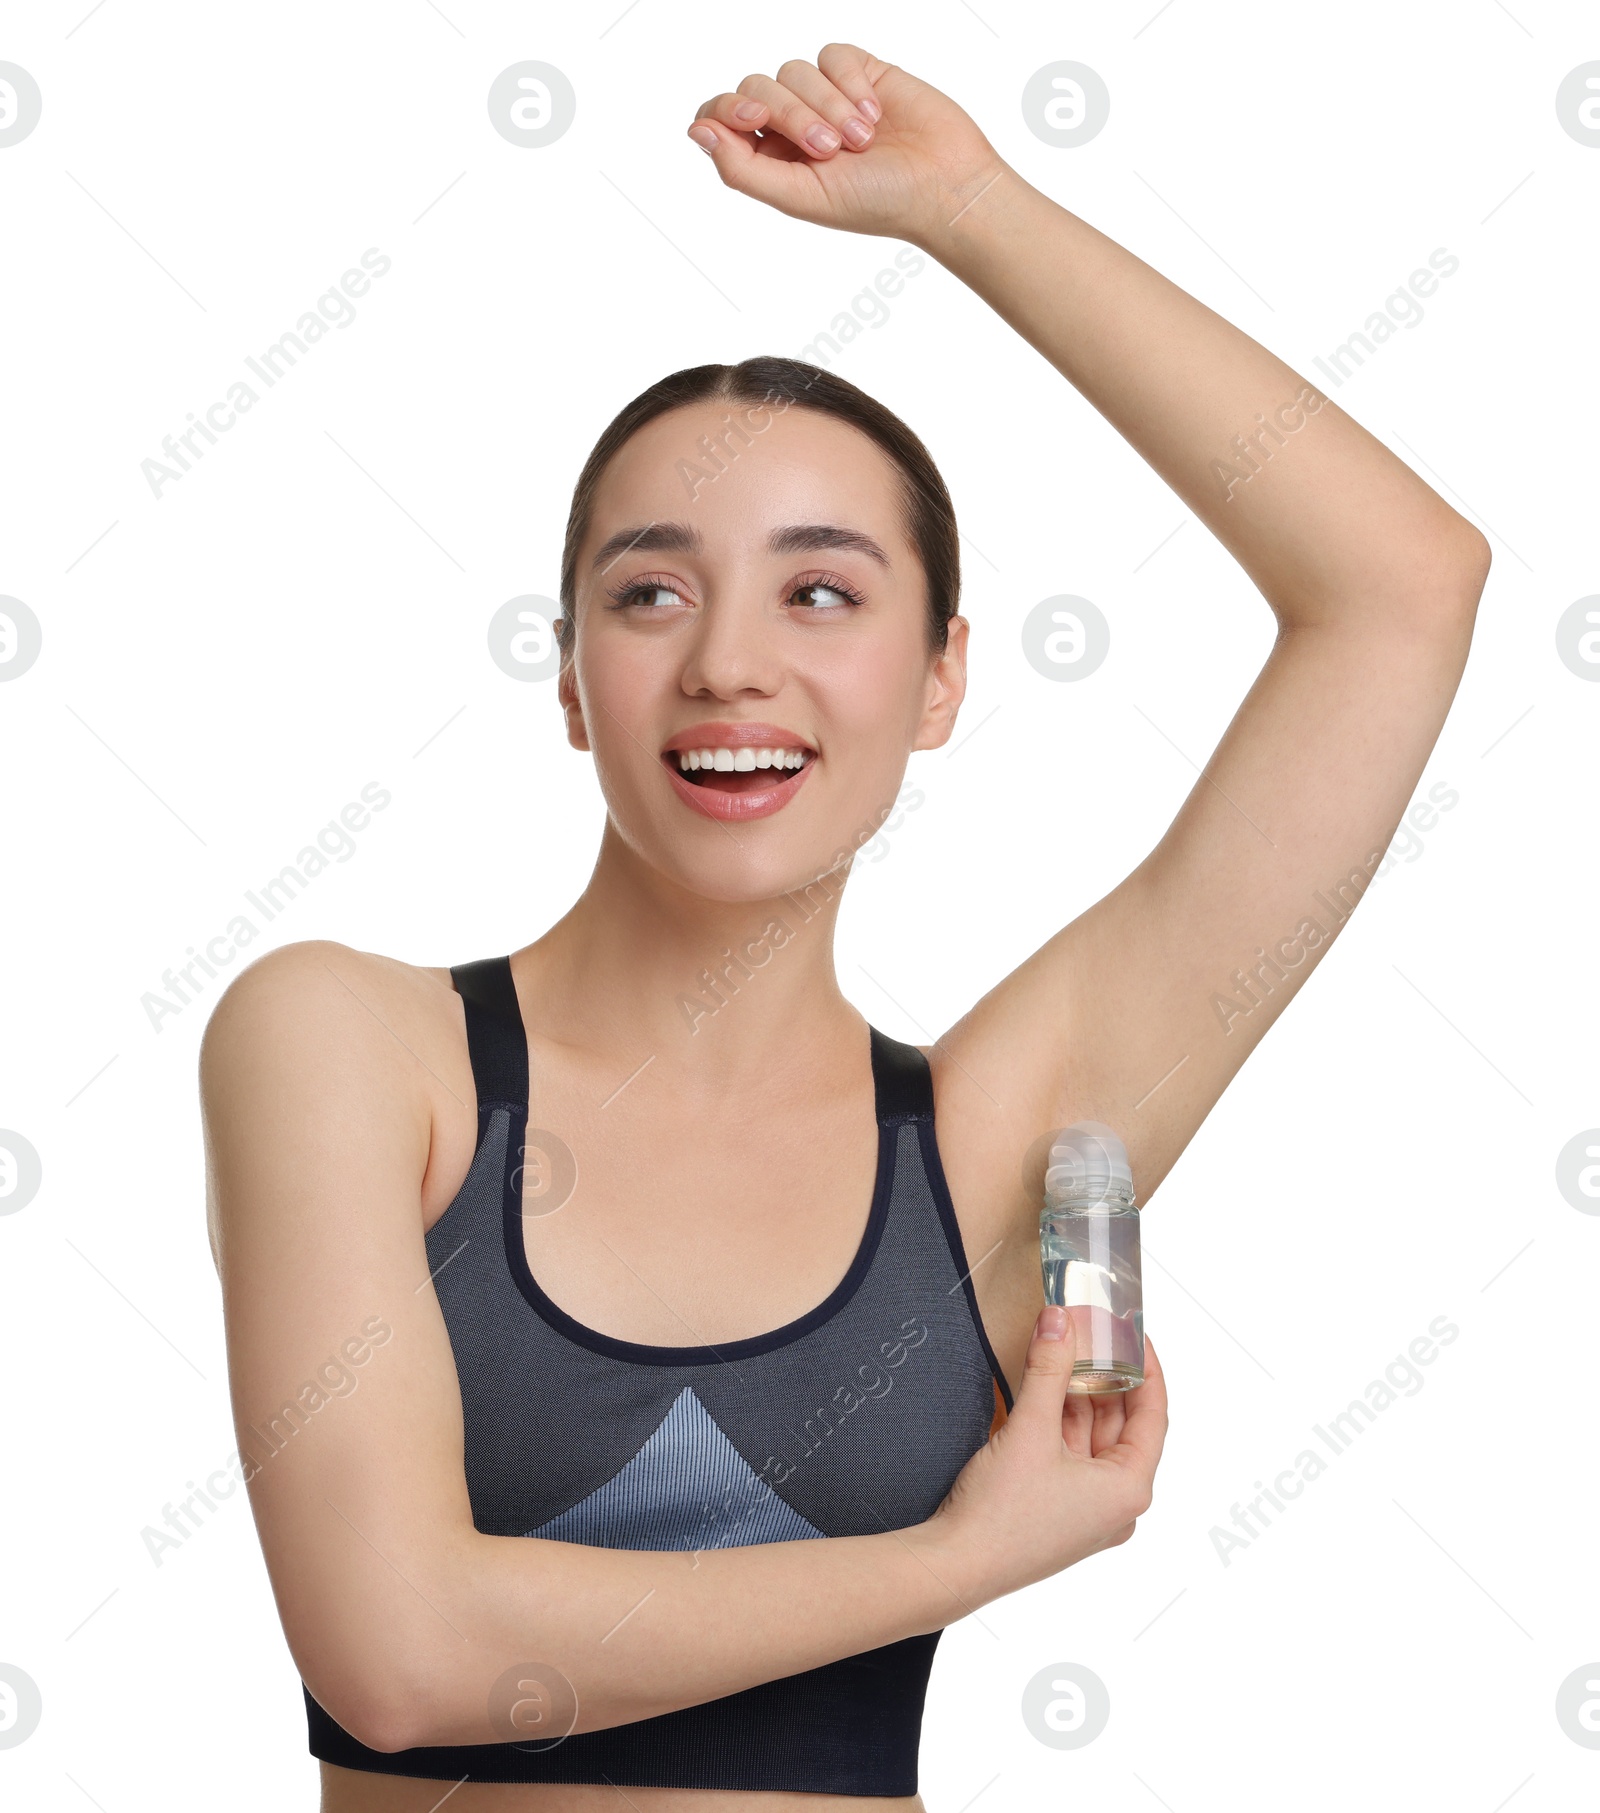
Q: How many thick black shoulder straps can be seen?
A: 2